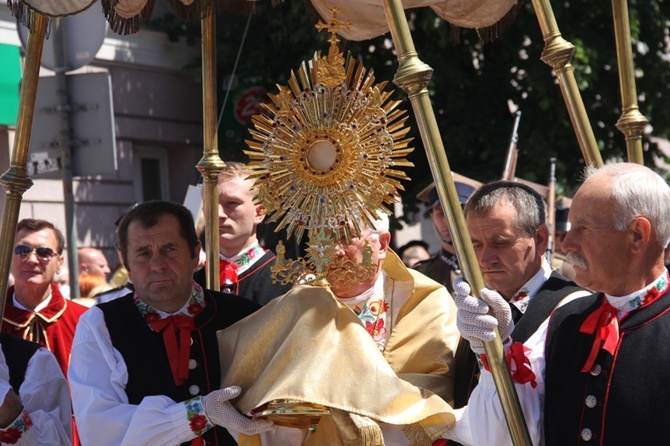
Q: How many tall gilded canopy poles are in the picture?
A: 5